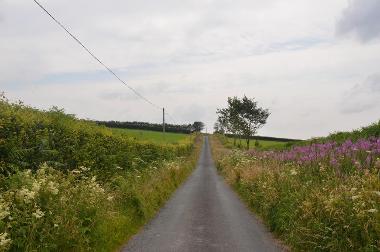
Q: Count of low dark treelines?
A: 2